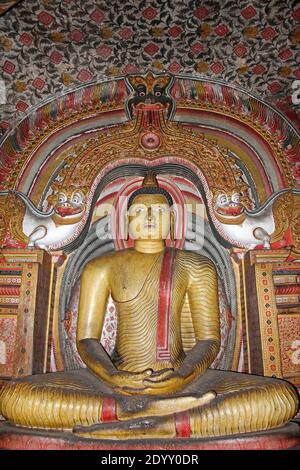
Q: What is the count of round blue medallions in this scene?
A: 0